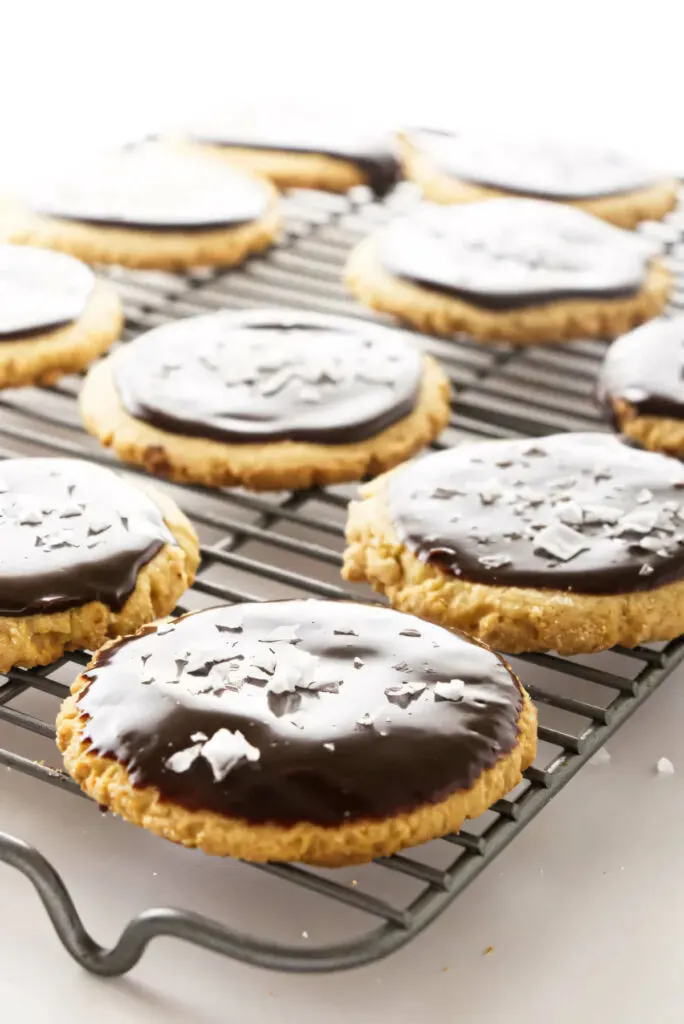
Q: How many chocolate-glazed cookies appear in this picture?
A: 10